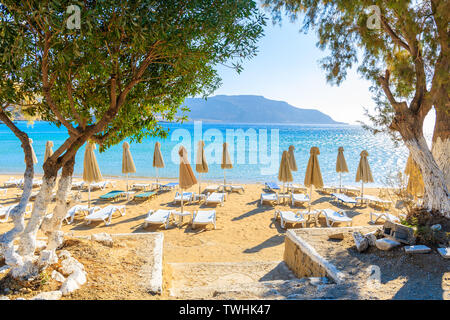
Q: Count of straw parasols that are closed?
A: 14